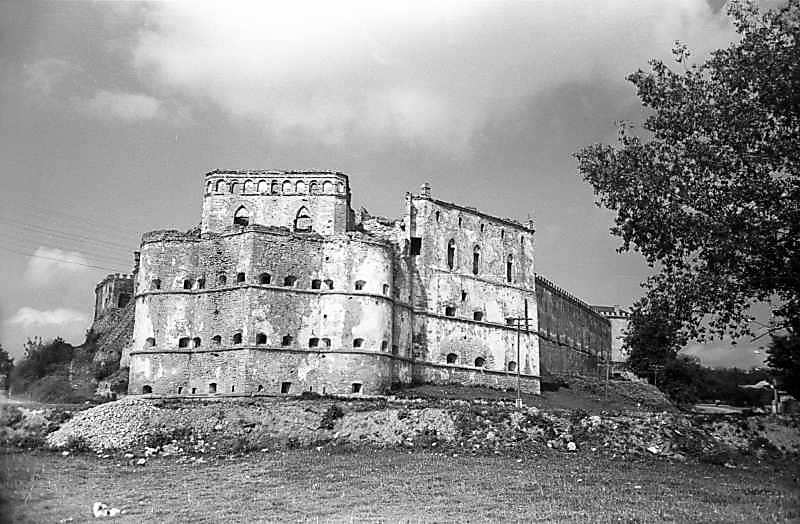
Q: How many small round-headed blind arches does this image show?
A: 11